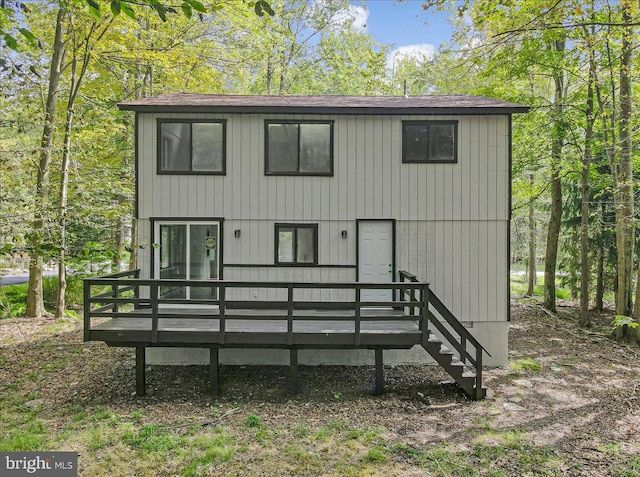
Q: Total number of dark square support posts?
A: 4